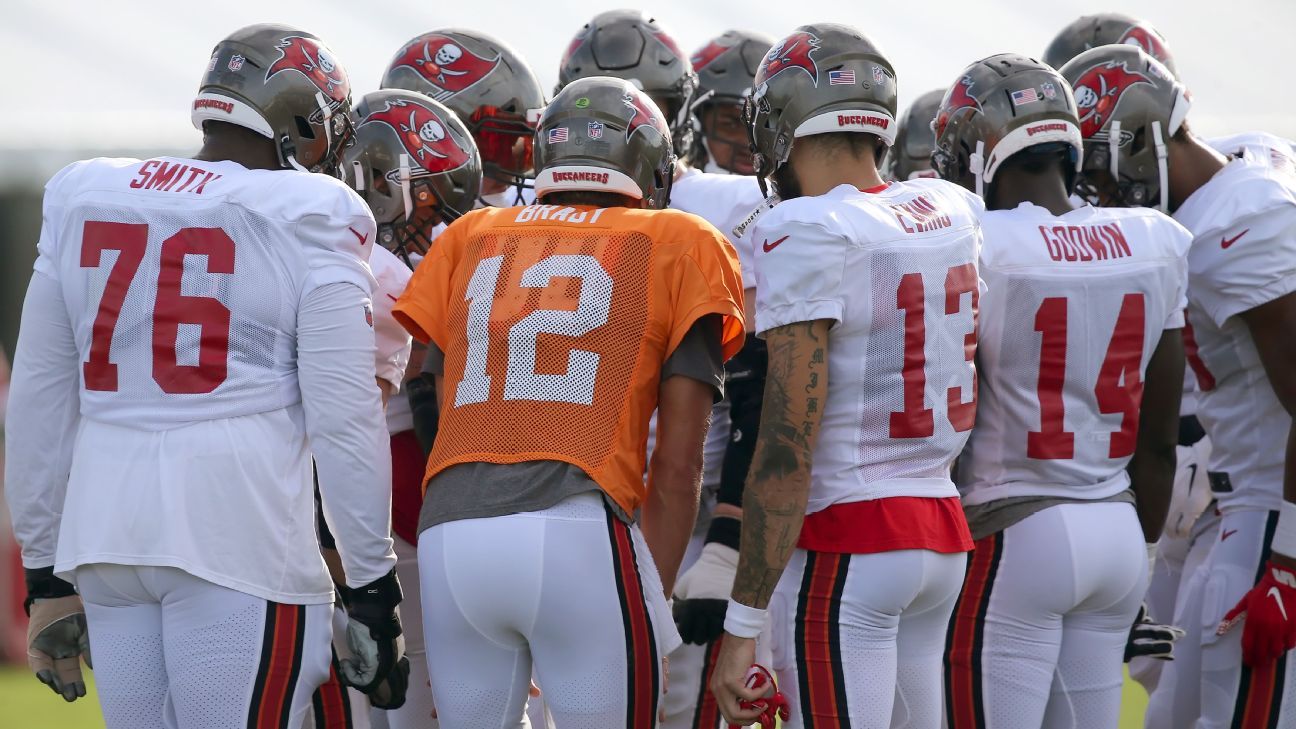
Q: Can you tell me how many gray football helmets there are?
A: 11